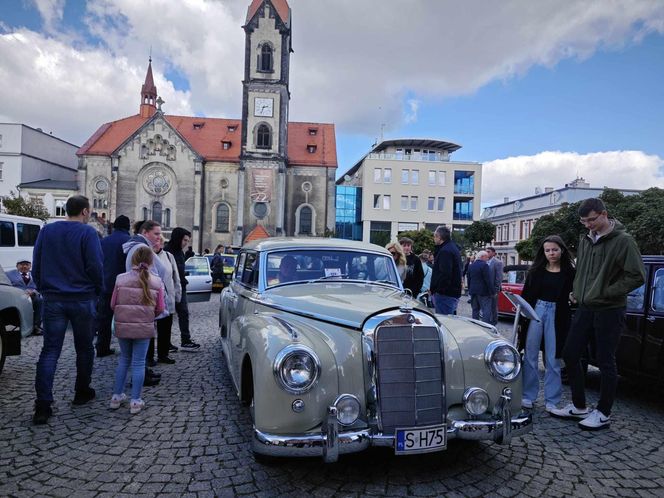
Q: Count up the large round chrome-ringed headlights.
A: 2